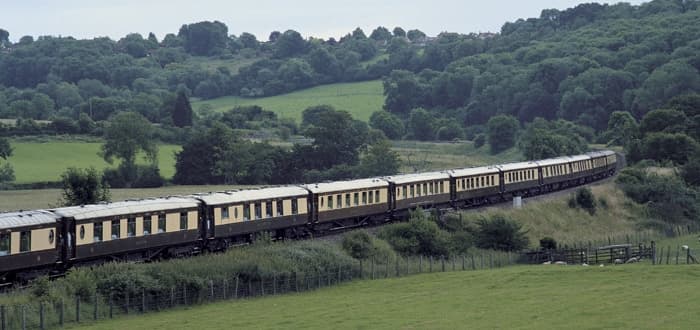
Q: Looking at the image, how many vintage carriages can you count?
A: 11